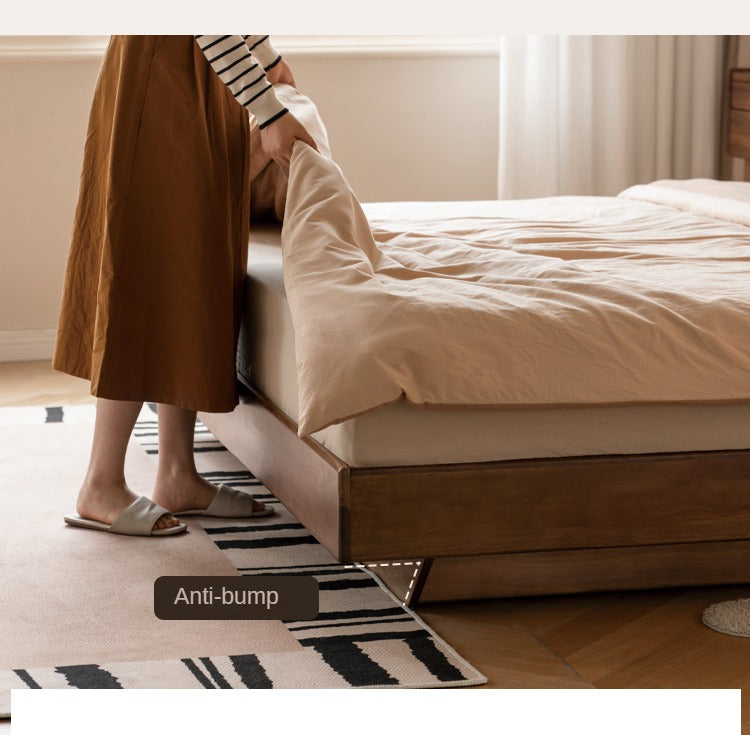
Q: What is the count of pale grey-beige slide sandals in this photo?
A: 2